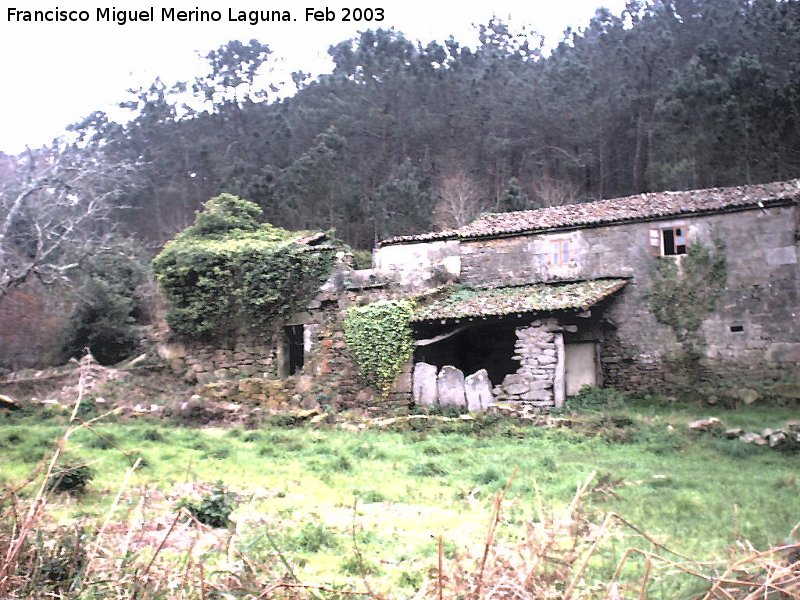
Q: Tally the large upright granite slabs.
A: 3